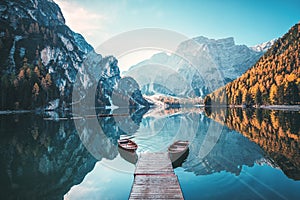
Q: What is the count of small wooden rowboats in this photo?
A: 2